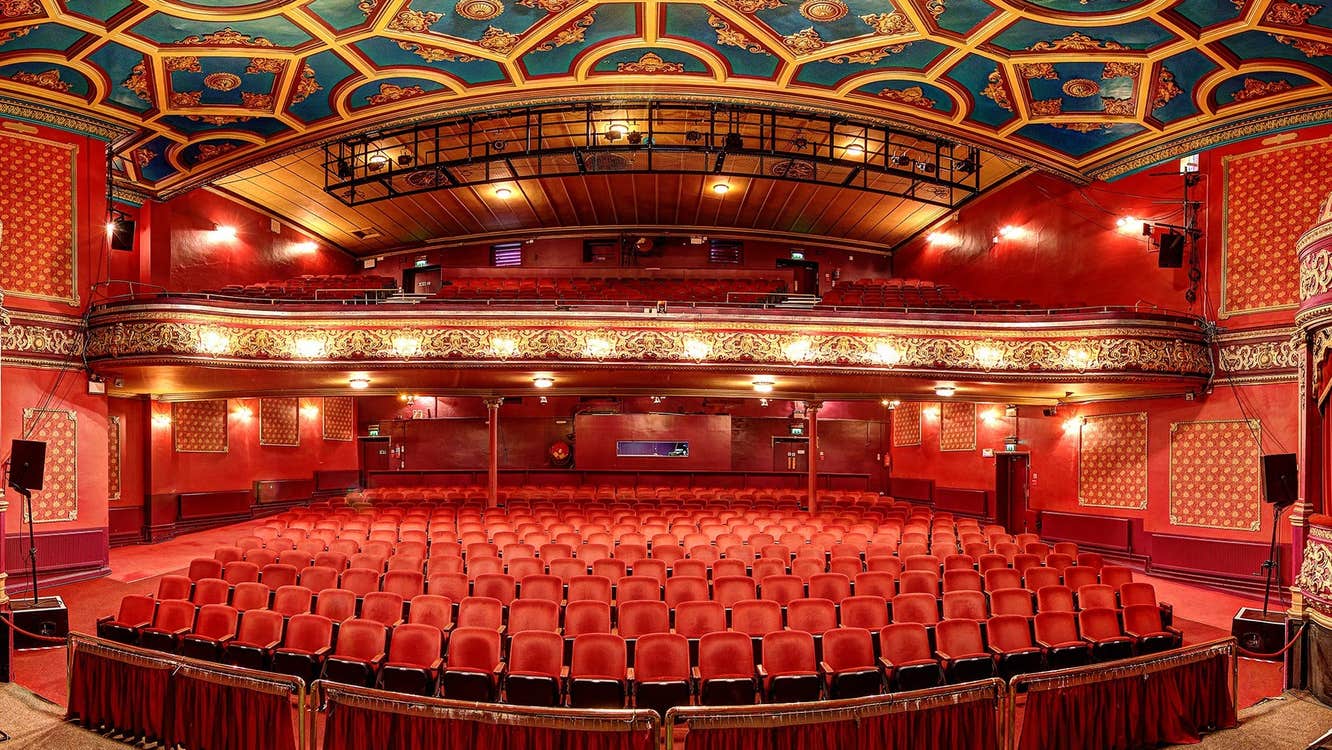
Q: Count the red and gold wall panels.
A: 11